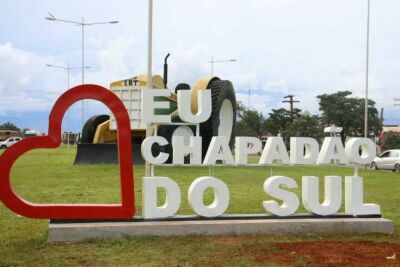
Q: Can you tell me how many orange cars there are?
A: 0